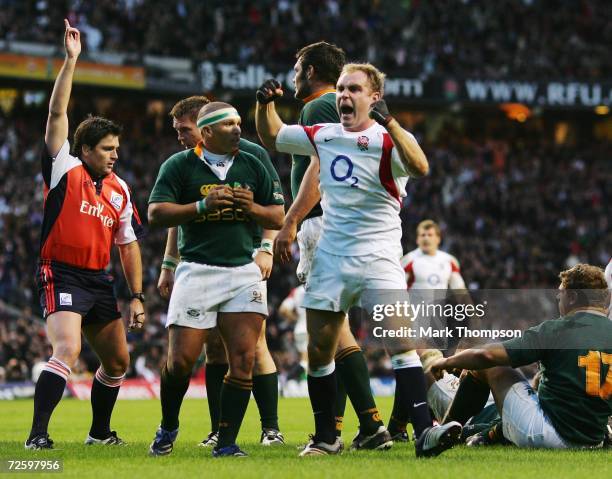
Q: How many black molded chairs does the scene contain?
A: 0